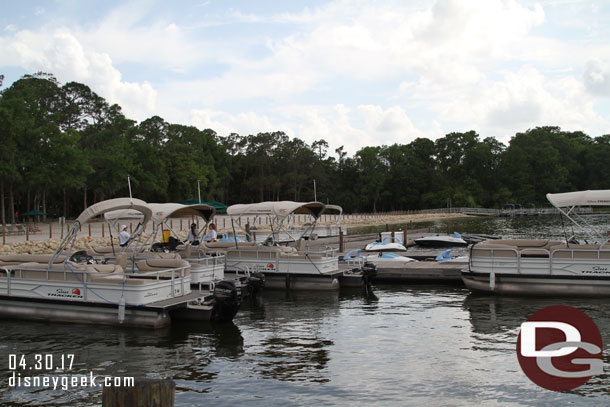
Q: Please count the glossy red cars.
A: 0